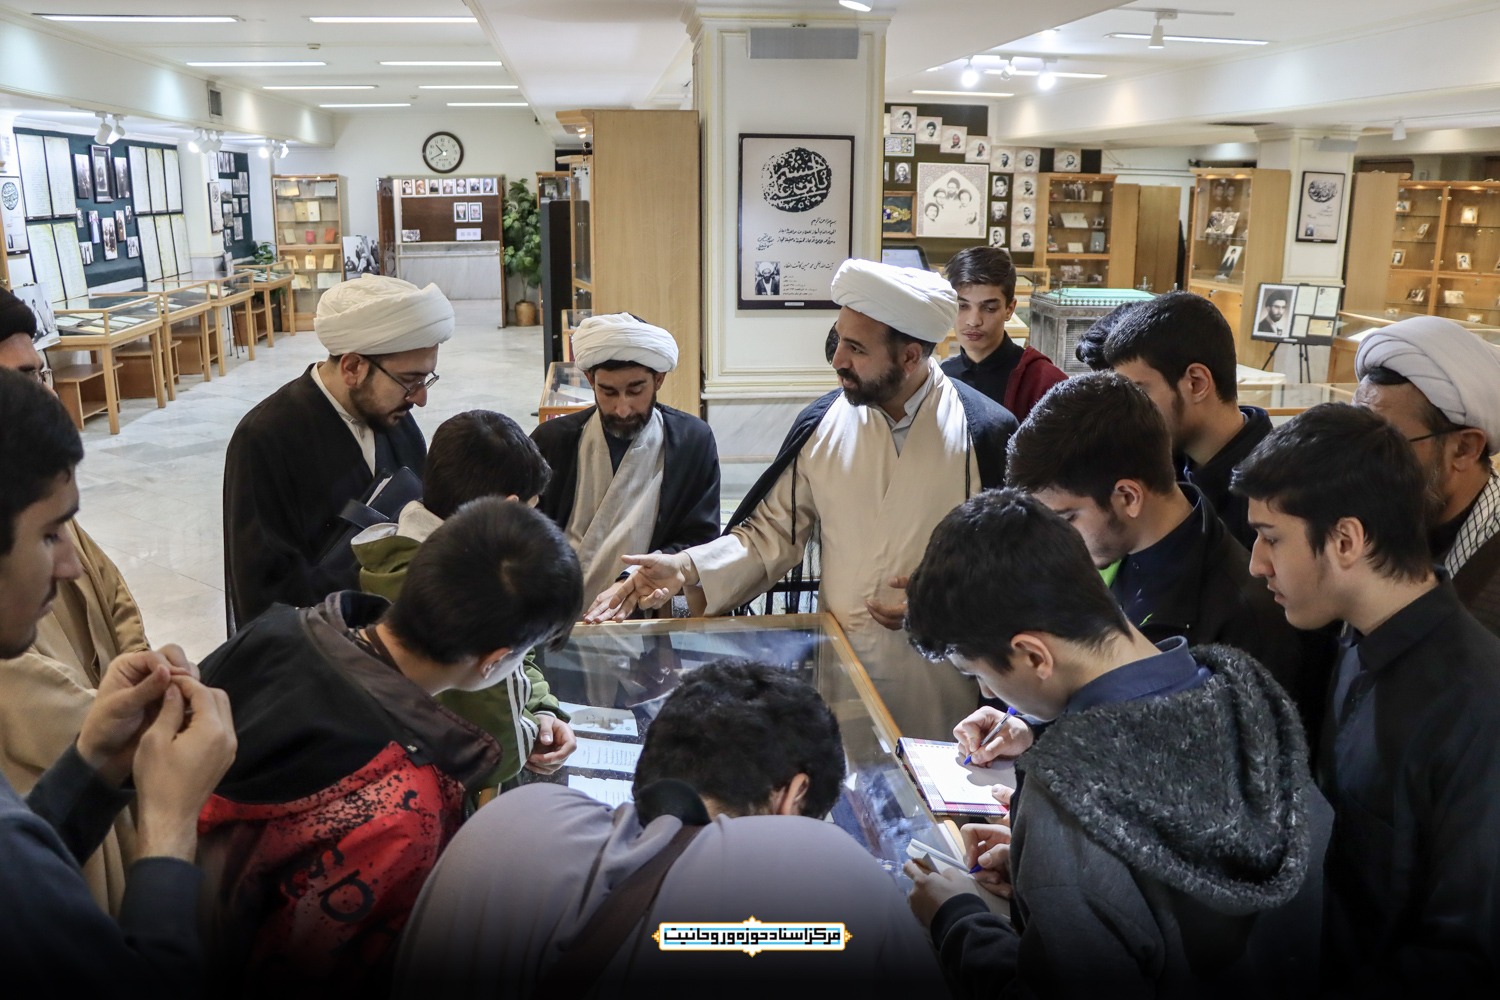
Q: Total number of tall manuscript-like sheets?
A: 10